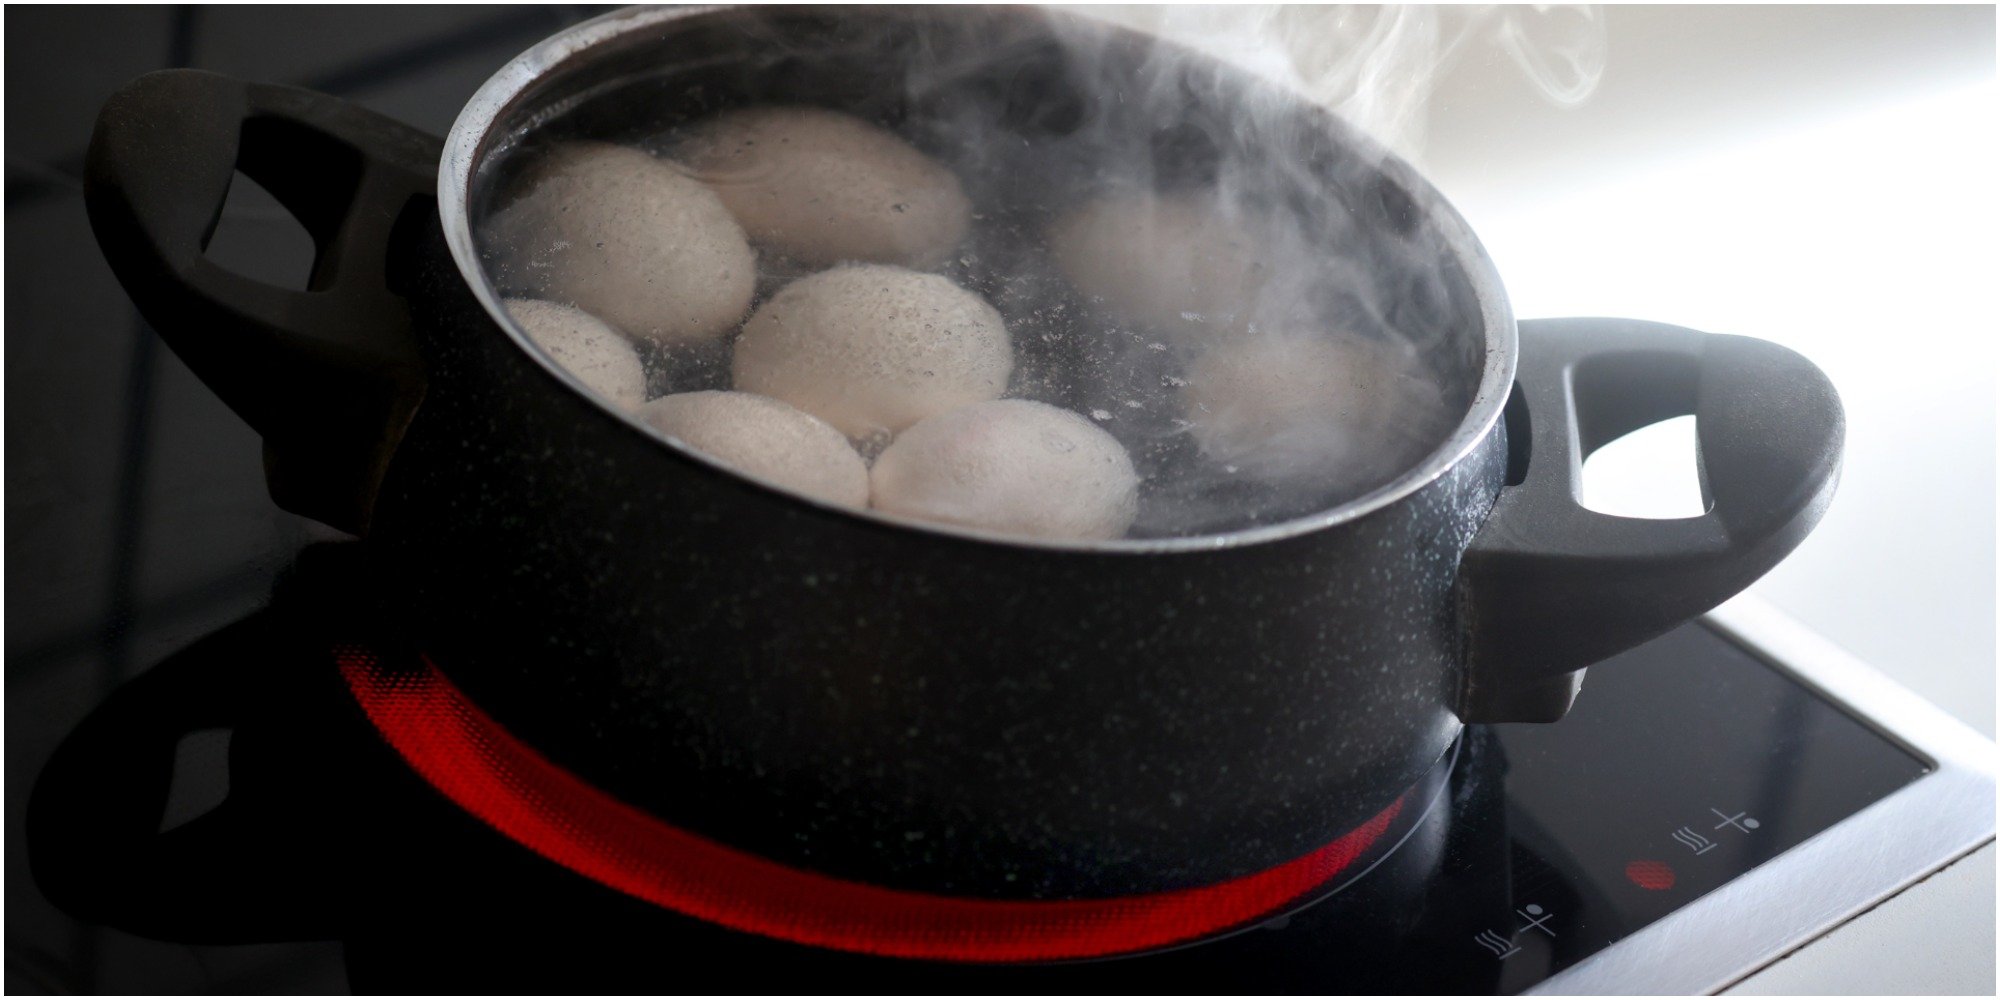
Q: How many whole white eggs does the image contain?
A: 8